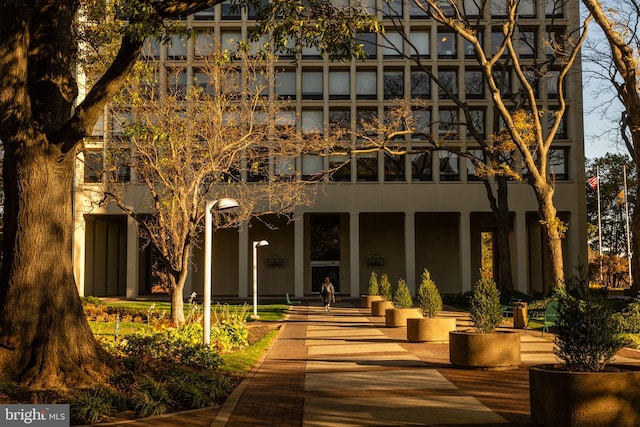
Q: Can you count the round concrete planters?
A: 6